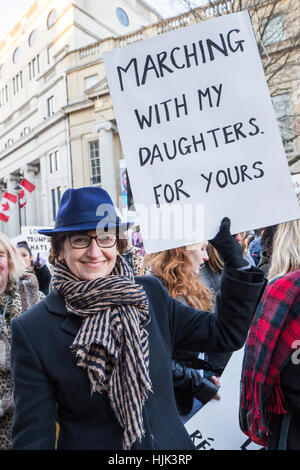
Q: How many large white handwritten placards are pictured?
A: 1